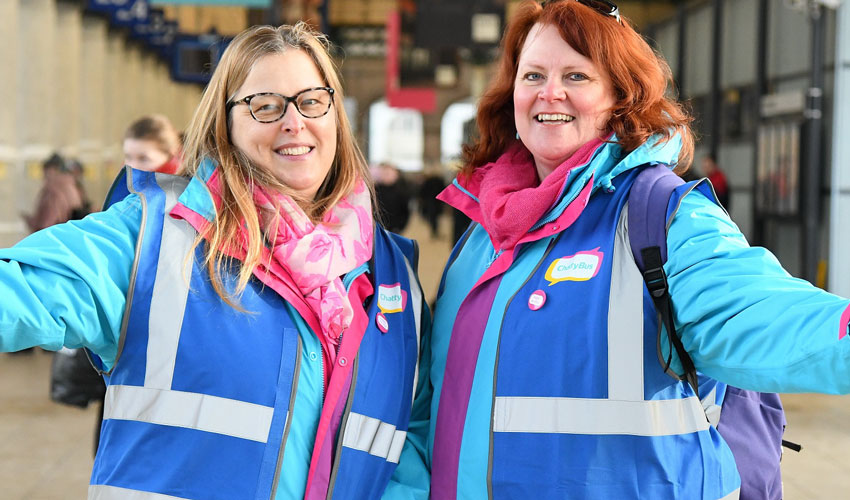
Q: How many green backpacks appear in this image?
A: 0